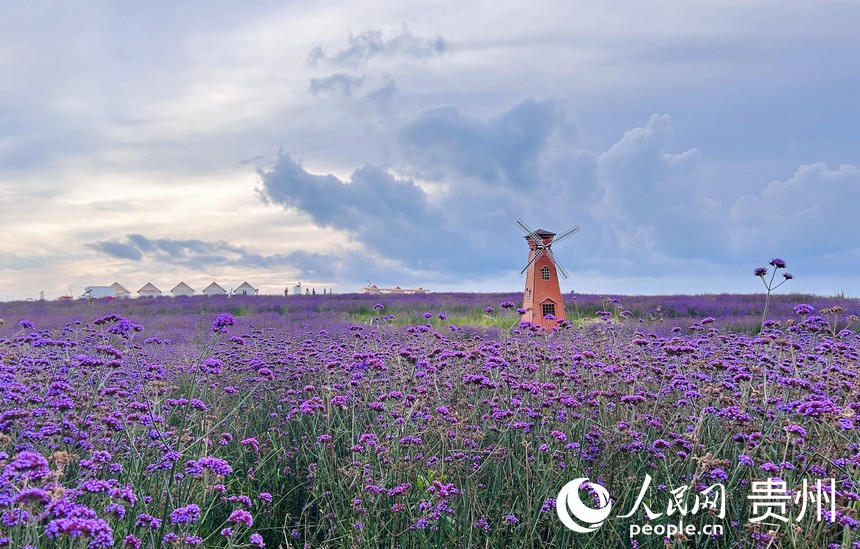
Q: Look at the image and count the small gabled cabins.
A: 5